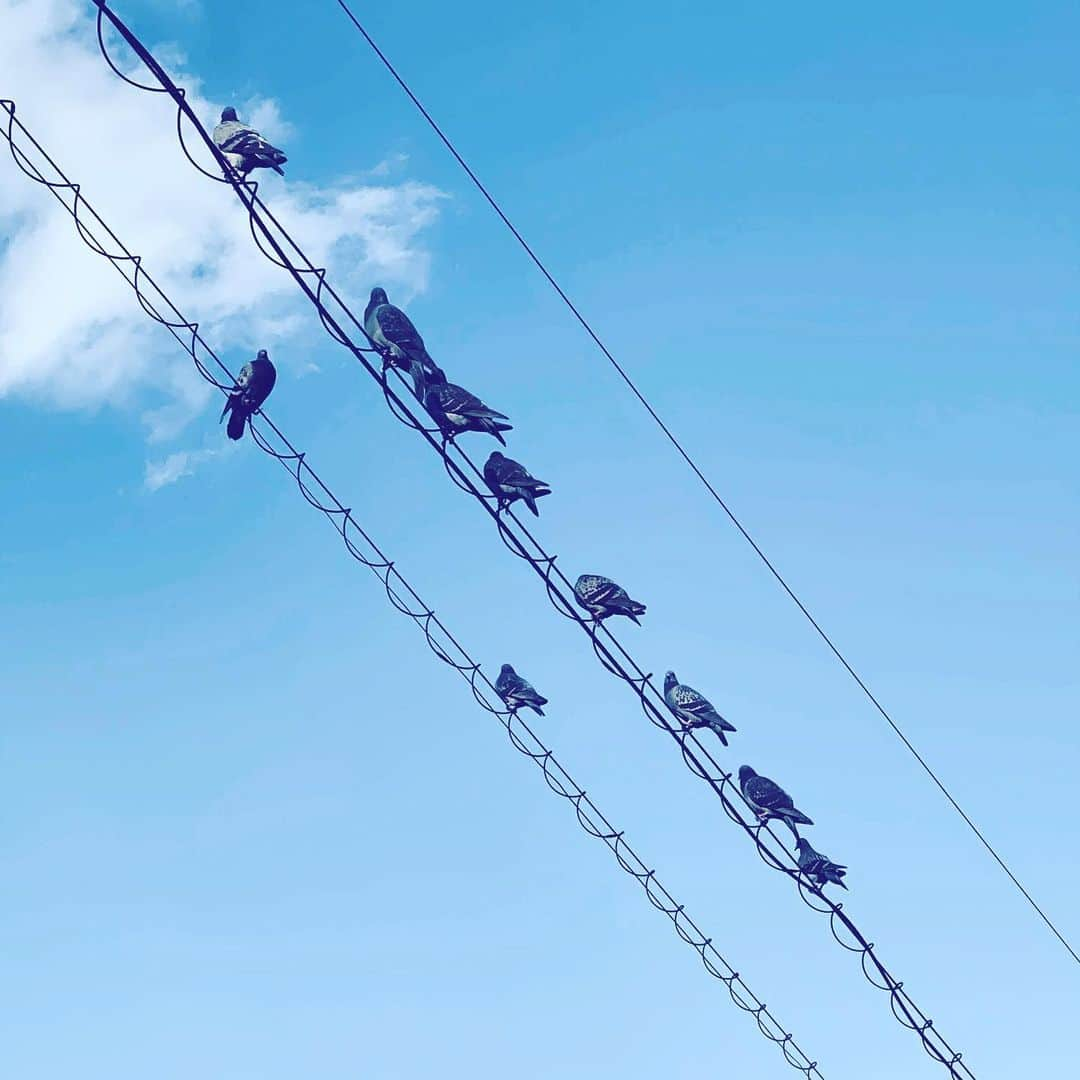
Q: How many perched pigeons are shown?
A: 10